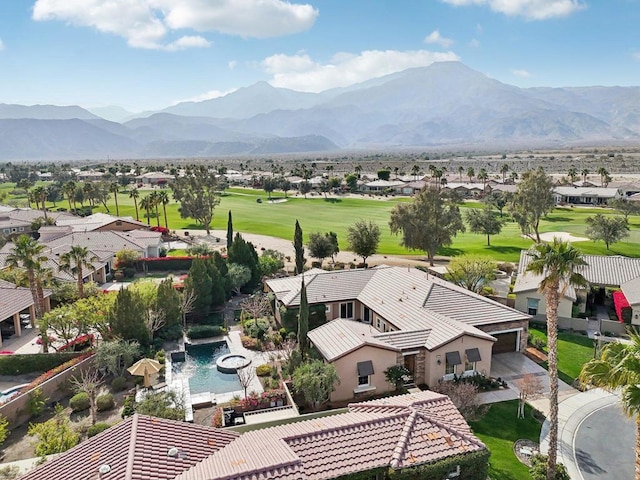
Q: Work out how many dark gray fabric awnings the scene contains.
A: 3